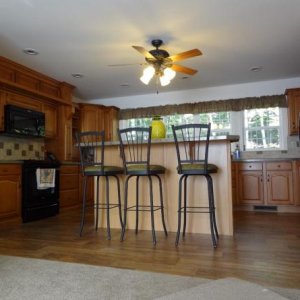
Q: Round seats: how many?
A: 3